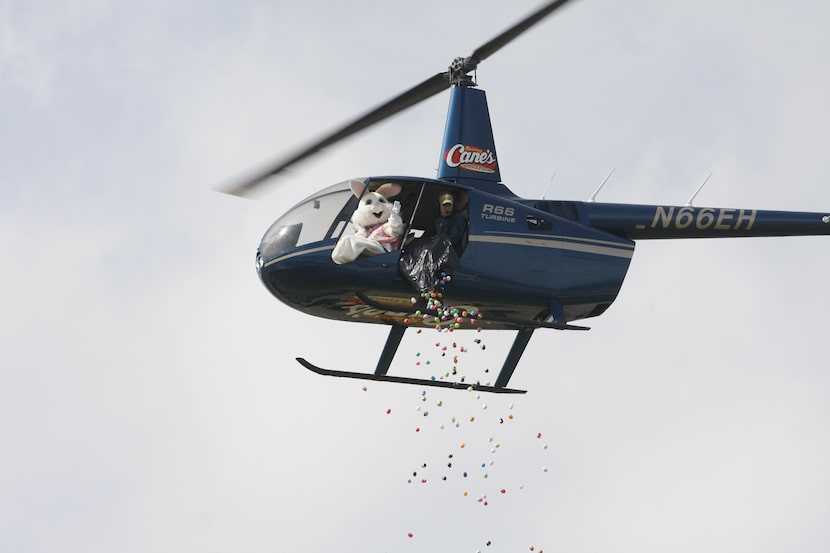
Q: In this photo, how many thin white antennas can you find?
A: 3